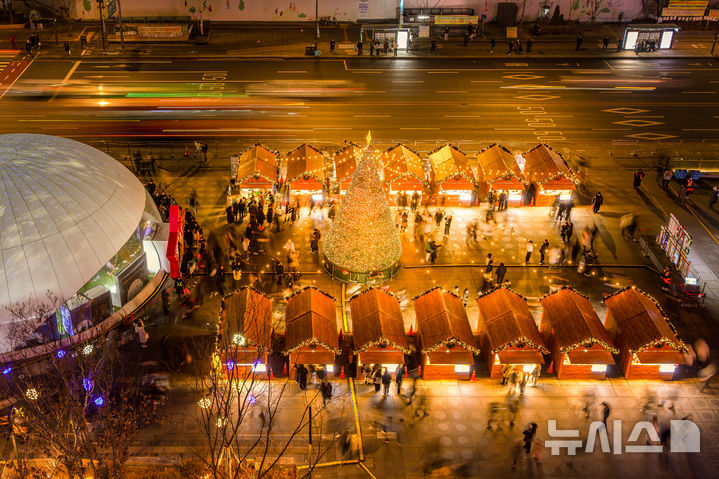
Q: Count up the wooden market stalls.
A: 14